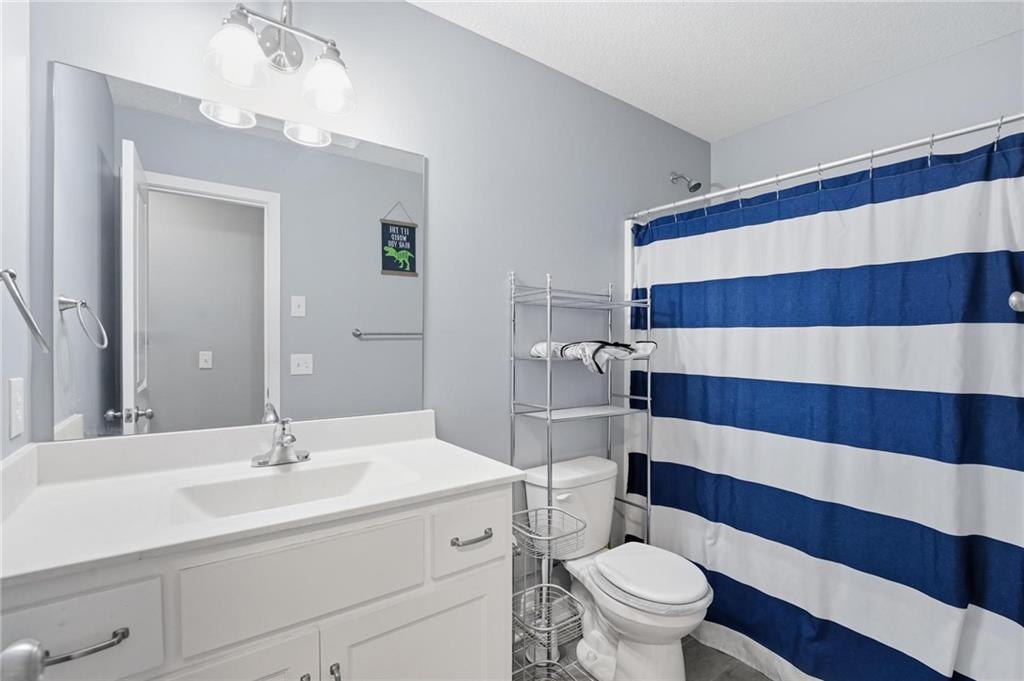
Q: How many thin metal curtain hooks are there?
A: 9